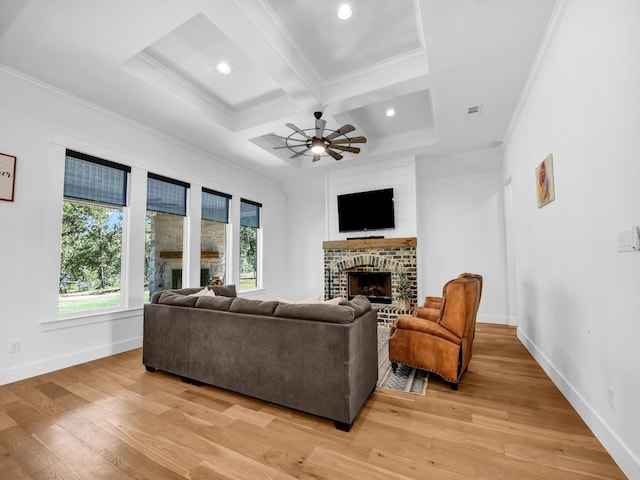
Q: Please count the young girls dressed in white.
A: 0